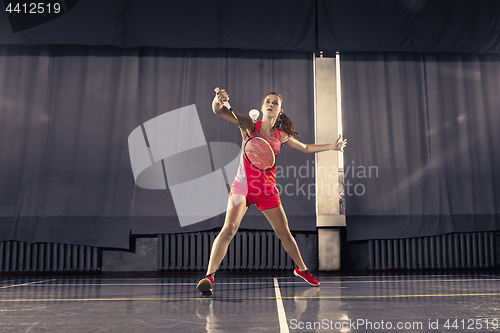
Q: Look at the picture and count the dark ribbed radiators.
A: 3